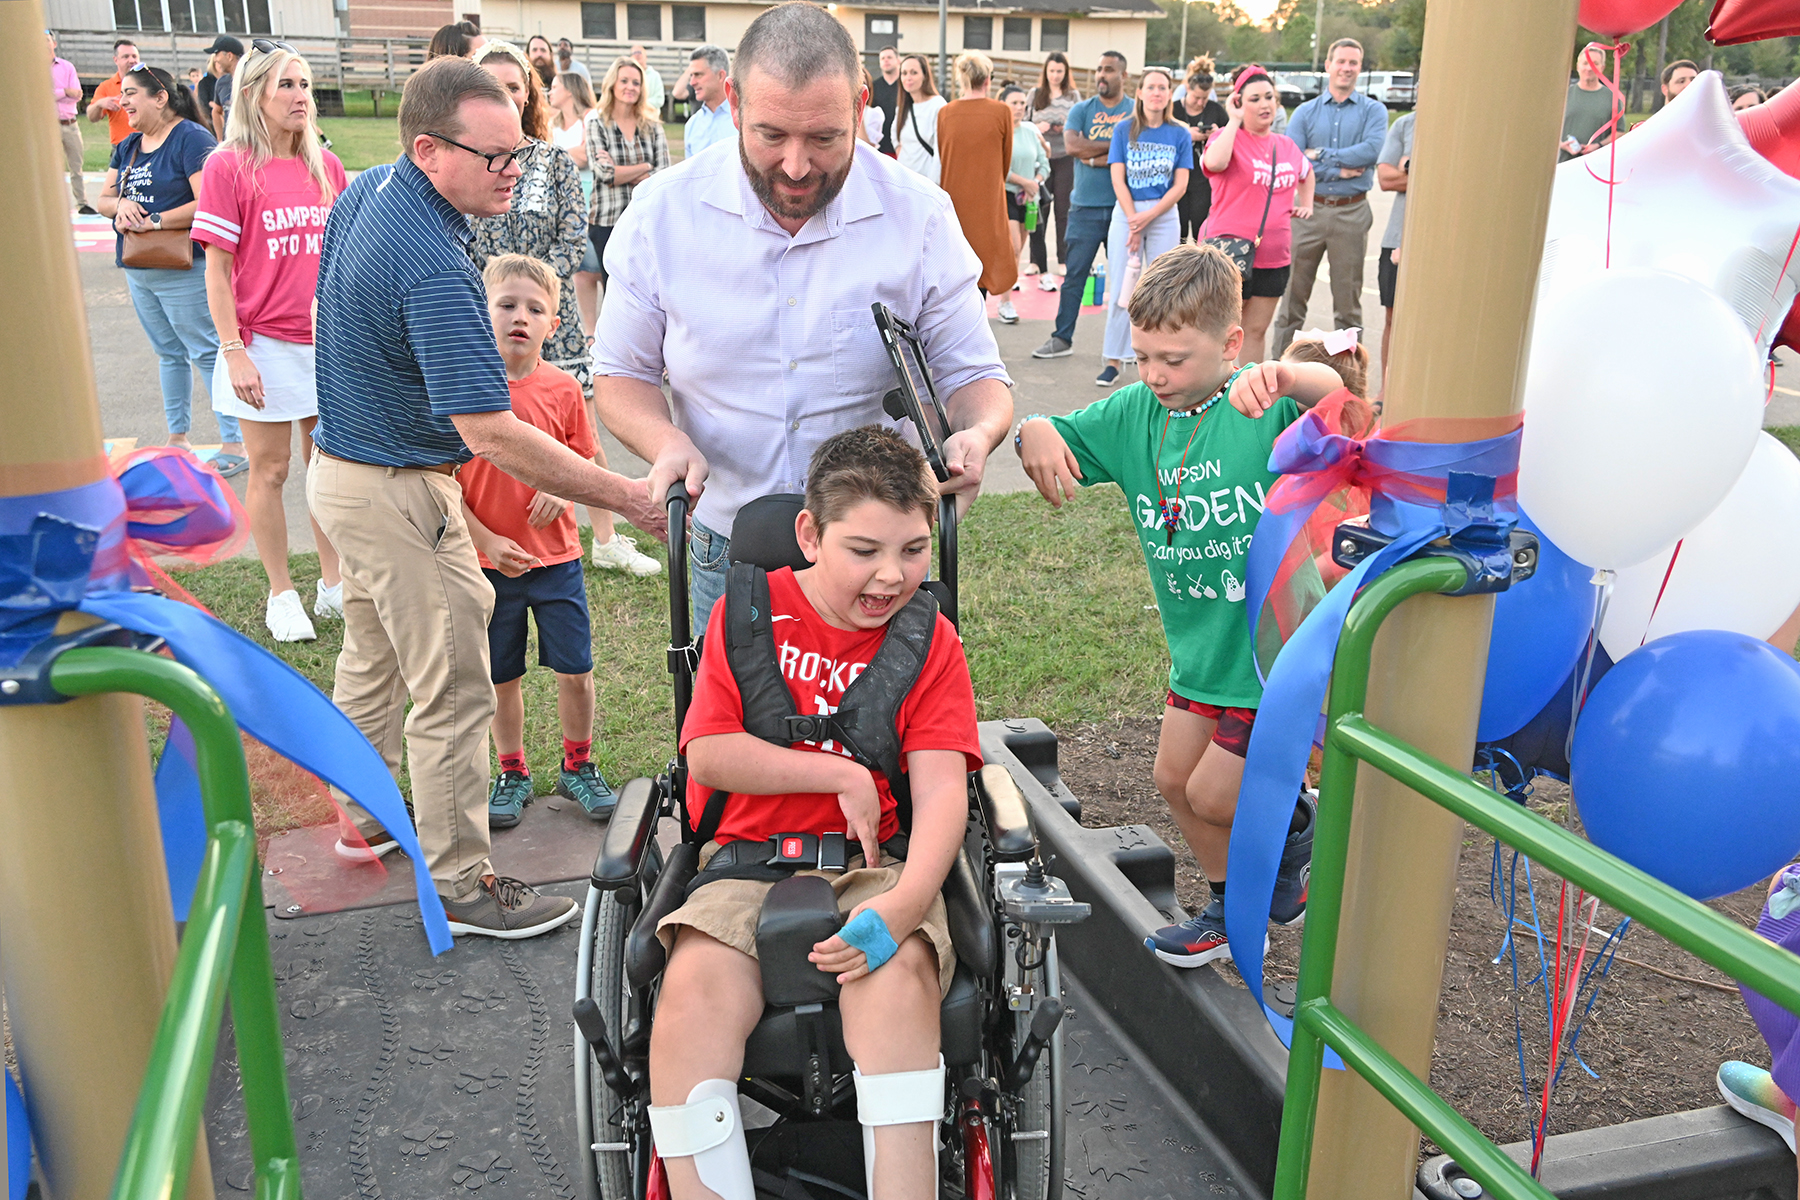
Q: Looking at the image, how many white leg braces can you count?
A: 2